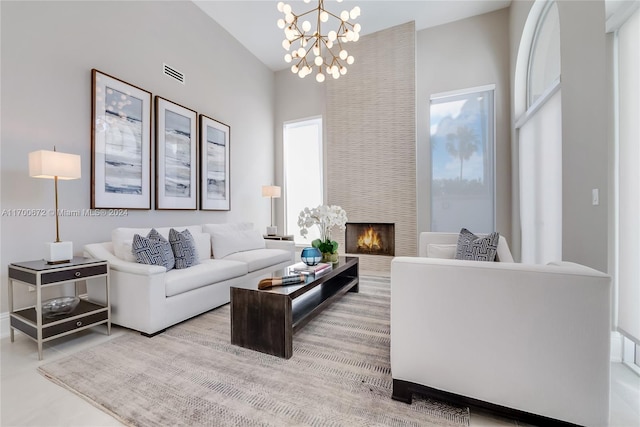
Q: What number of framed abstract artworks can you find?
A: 3